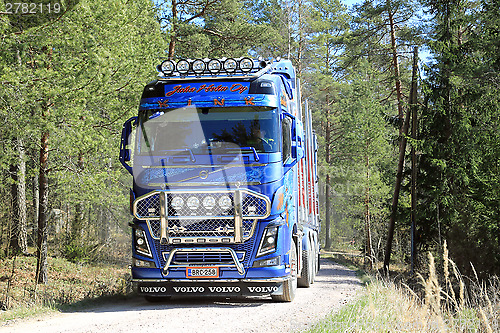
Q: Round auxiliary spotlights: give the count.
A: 10